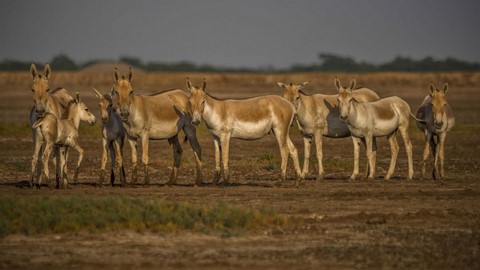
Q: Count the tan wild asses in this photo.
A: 8